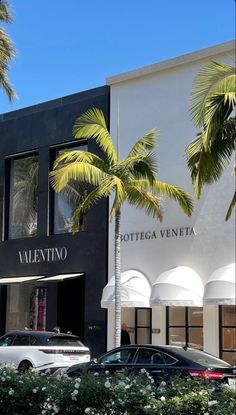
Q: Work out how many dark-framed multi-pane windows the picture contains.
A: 3